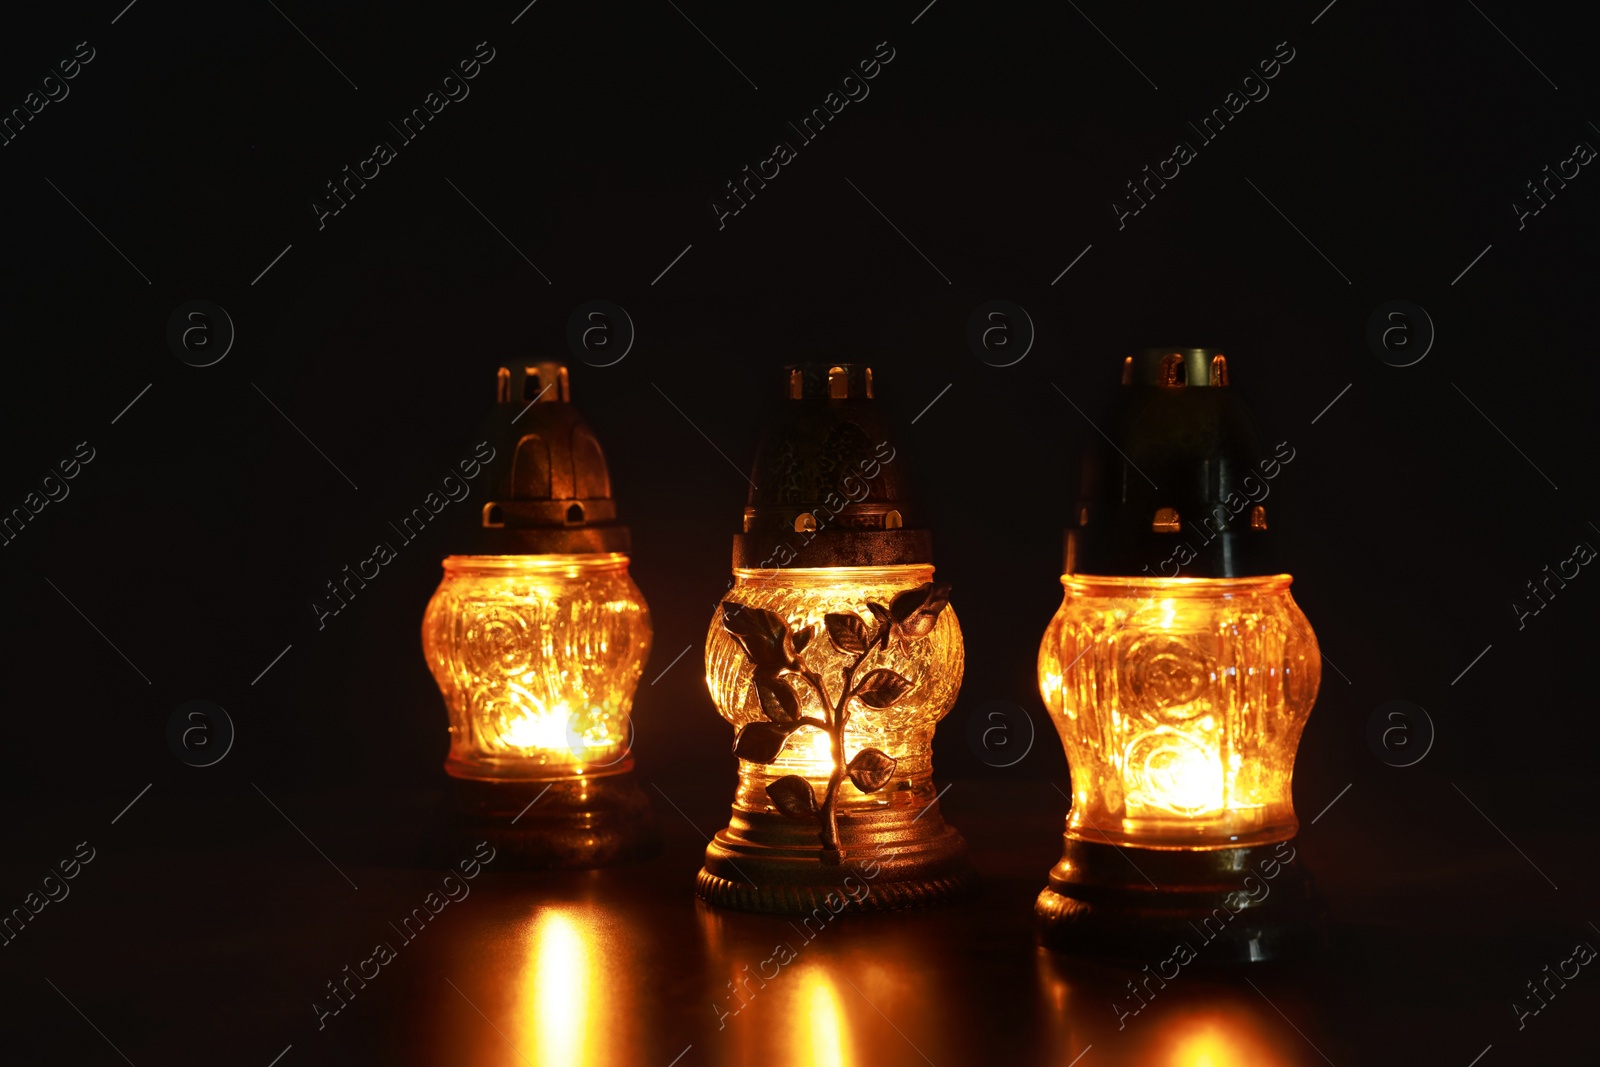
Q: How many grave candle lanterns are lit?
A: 3